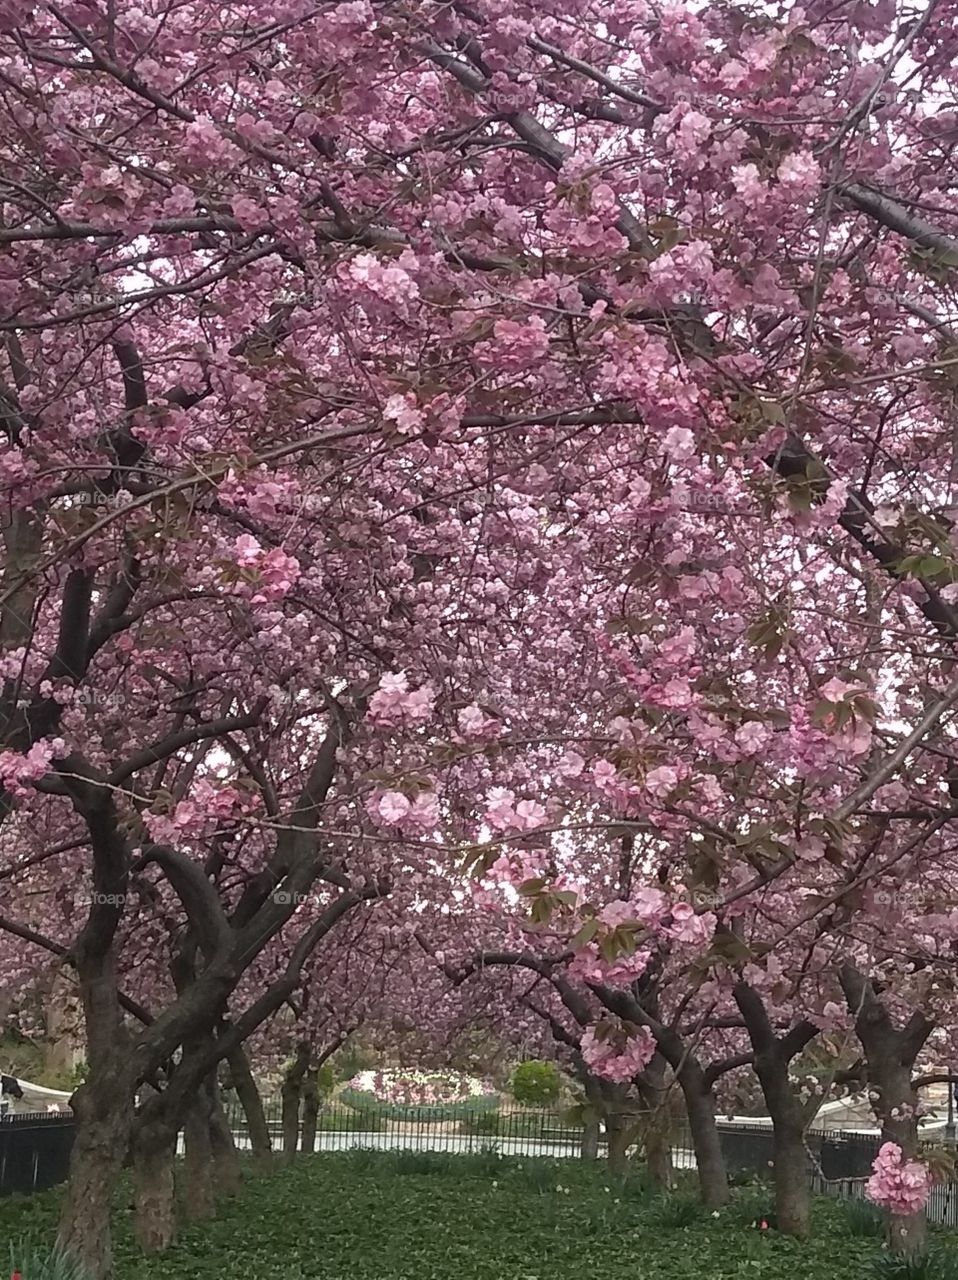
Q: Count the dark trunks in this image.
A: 13